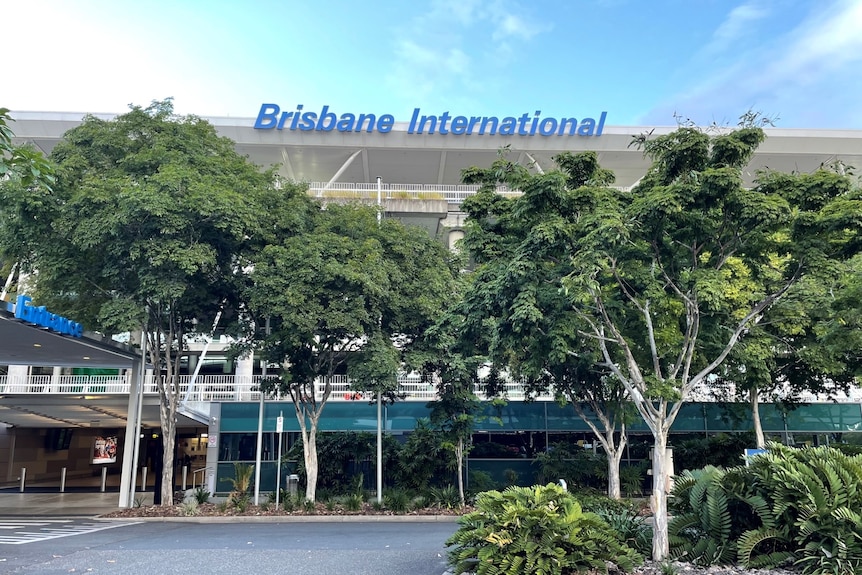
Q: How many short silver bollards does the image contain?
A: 5